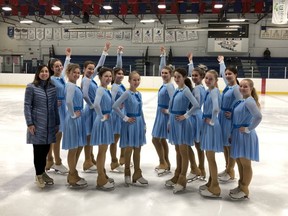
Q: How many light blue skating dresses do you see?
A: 12